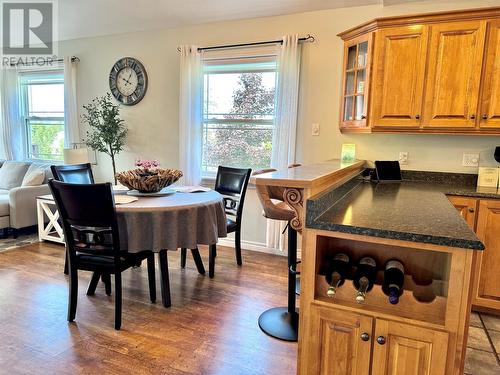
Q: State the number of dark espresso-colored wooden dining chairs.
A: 3